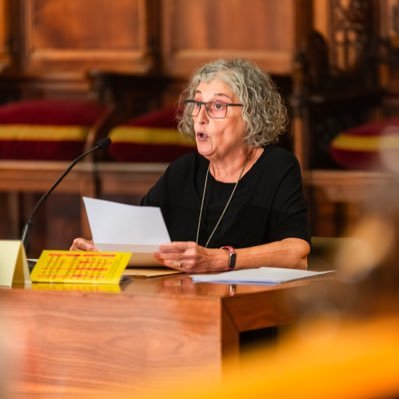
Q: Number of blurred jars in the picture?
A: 0